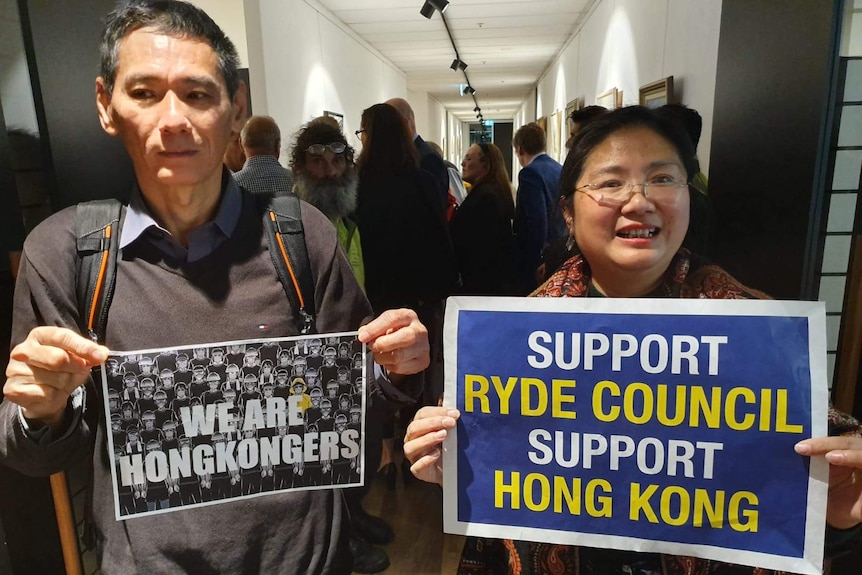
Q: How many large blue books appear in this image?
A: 0